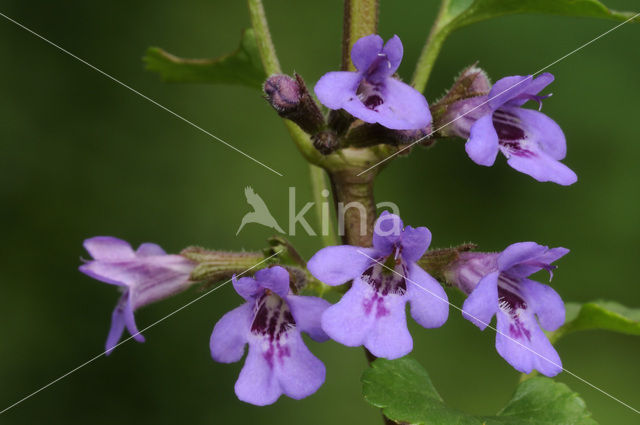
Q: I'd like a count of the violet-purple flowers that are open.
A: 6